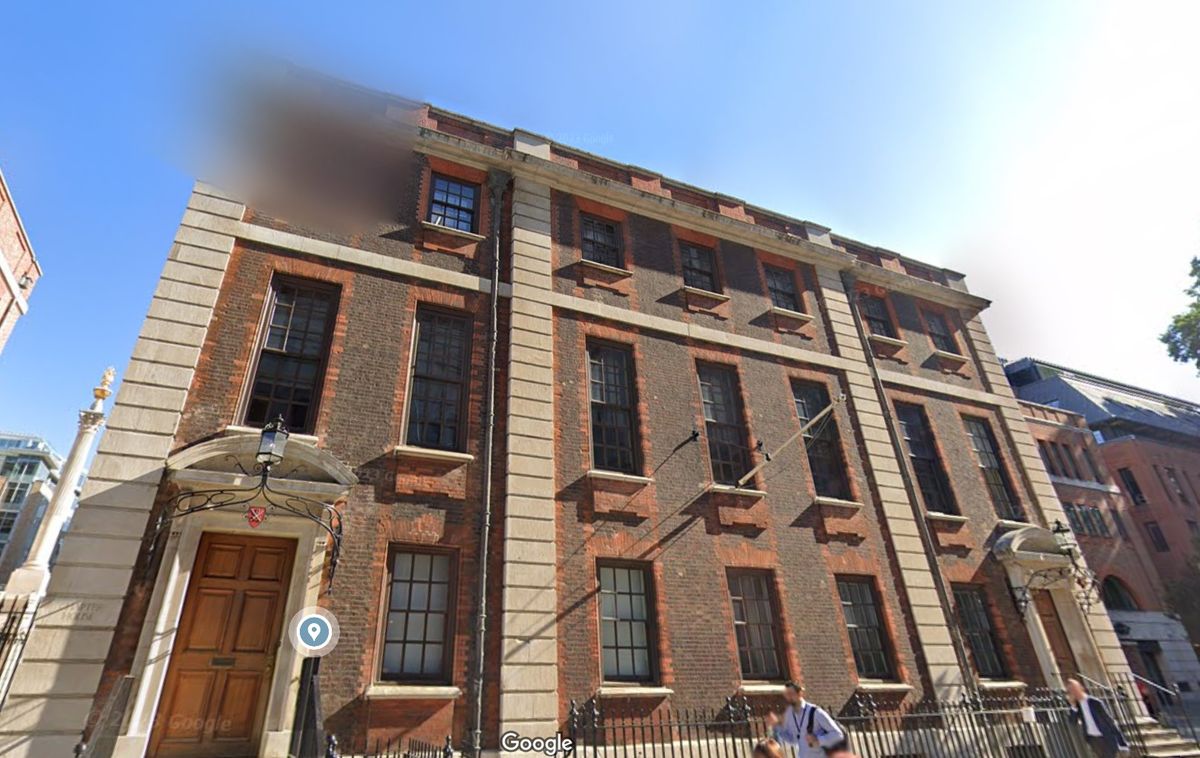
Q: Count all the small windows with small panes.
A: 6